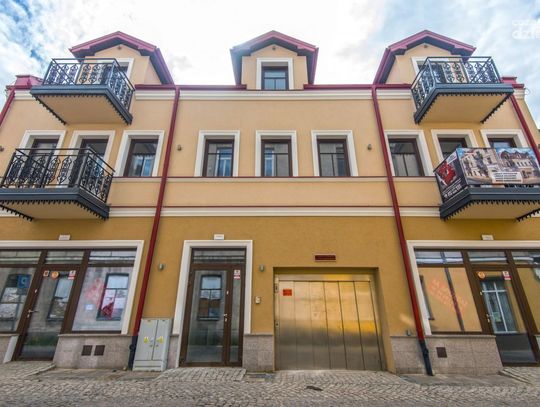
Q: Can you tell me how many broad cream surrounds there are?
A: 15